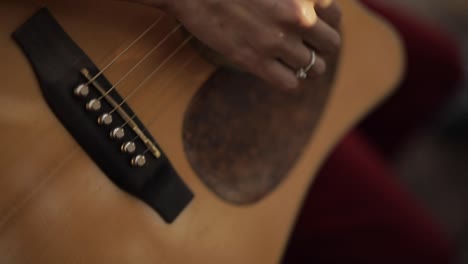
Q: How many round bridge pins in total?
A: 6